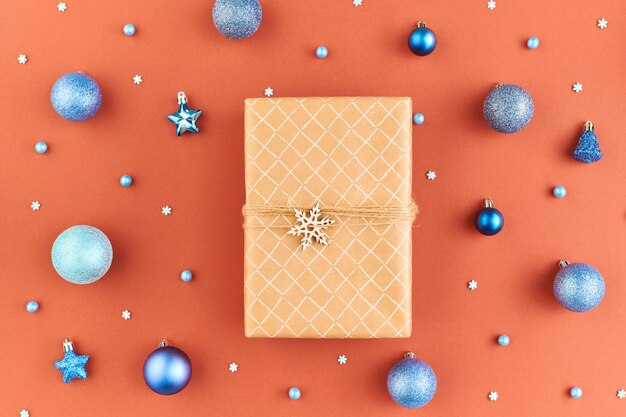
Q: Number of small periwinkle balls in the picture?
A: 12